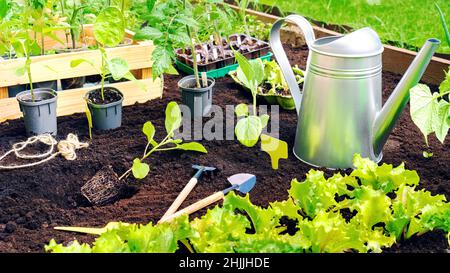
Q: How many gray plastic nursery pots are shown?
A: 3